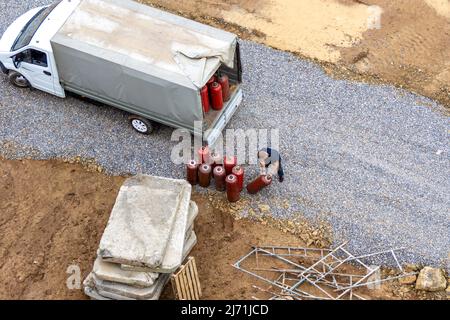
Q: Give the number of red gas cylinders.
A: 13